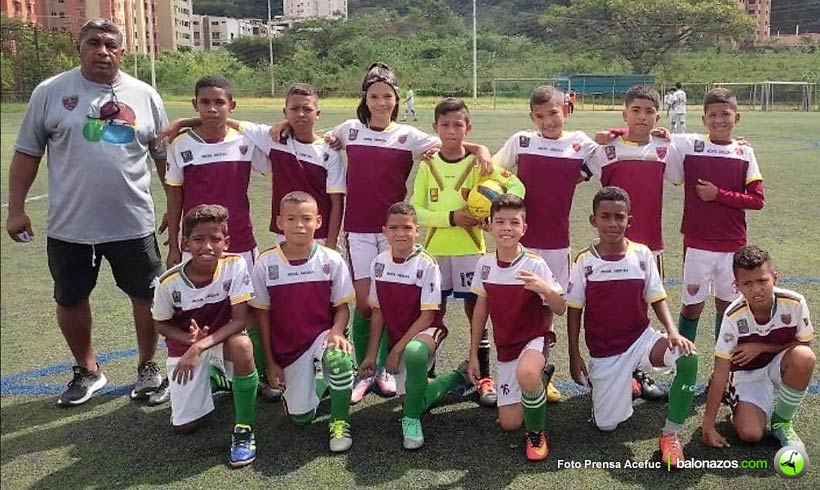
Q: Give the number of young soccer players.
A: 13